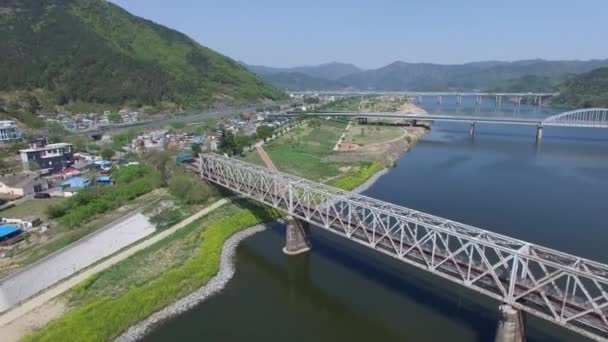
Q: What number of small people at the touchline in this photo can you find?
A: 0